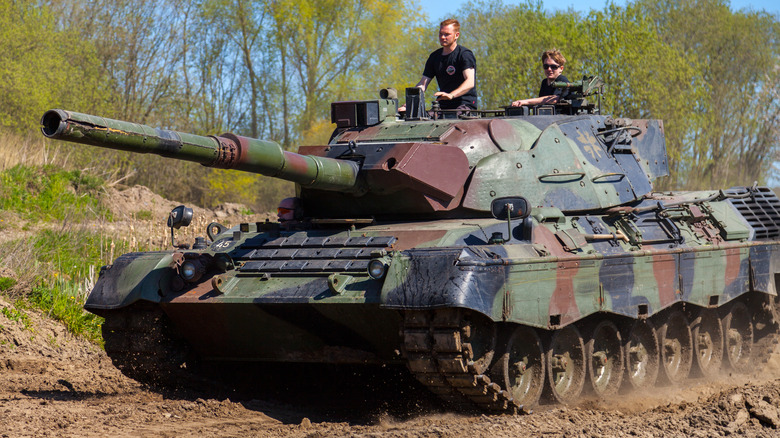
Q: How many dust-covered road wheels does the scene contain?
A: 7